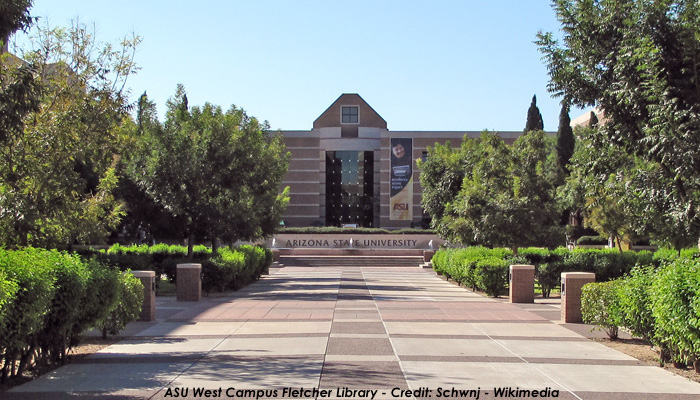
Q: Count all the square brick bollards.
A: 4